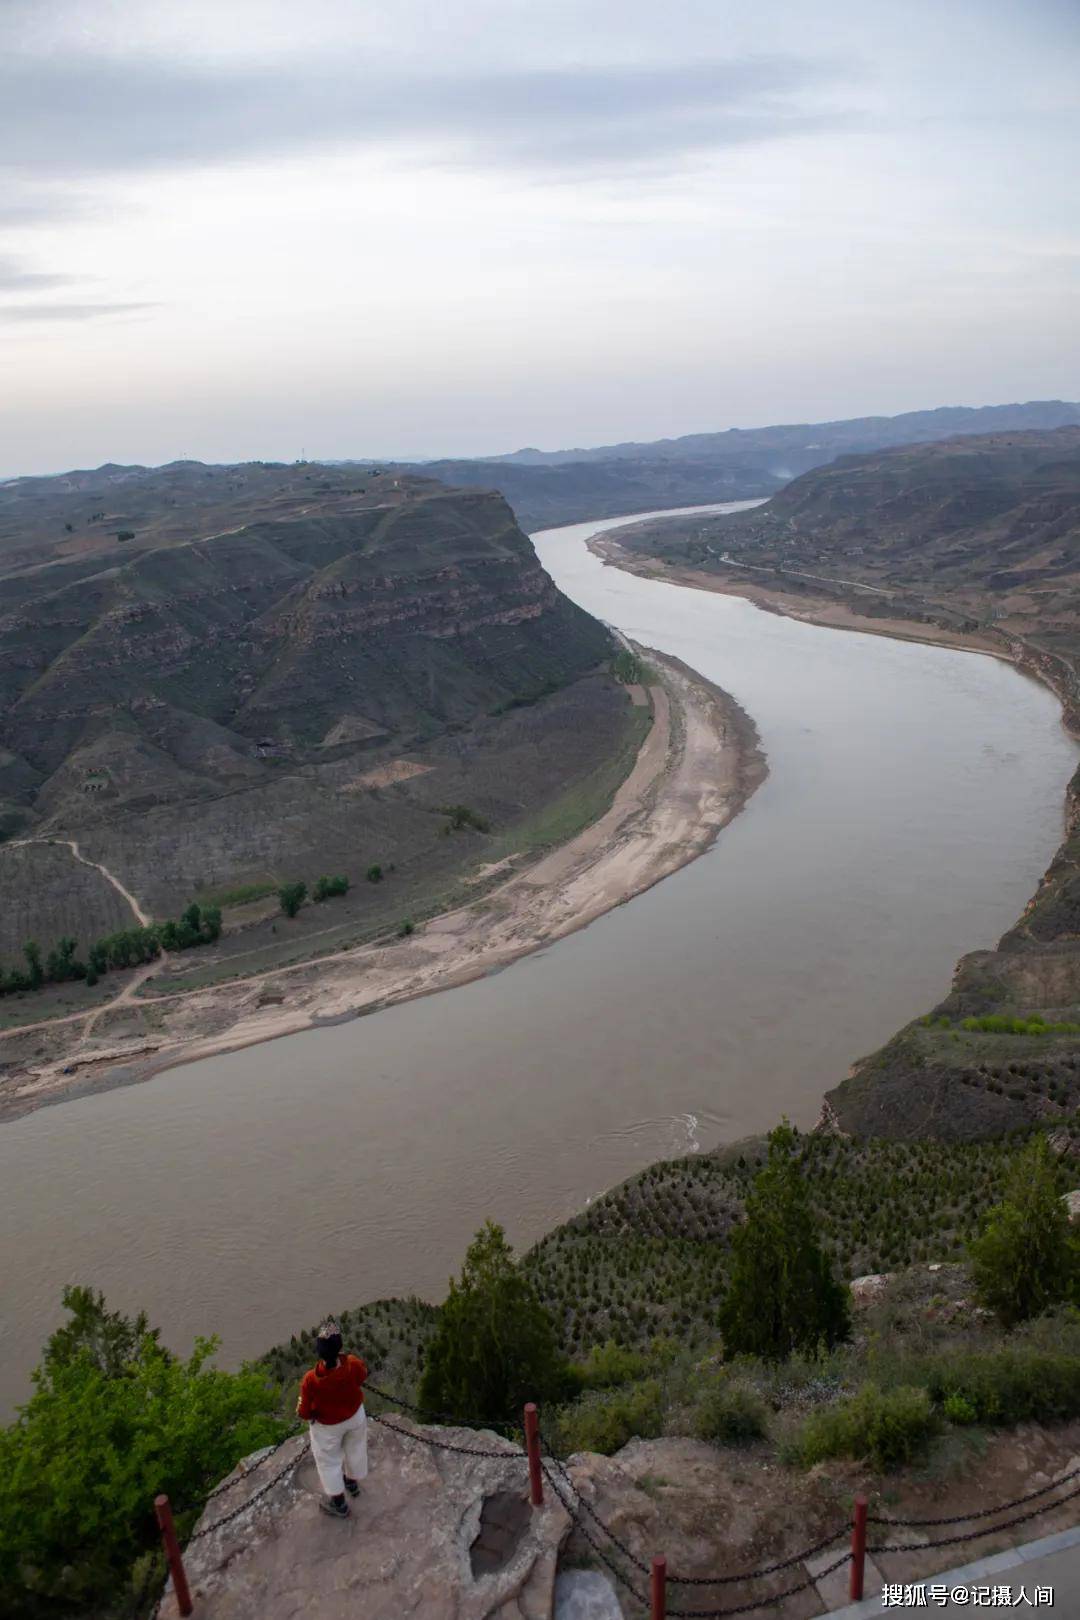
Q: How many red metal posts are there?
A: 4